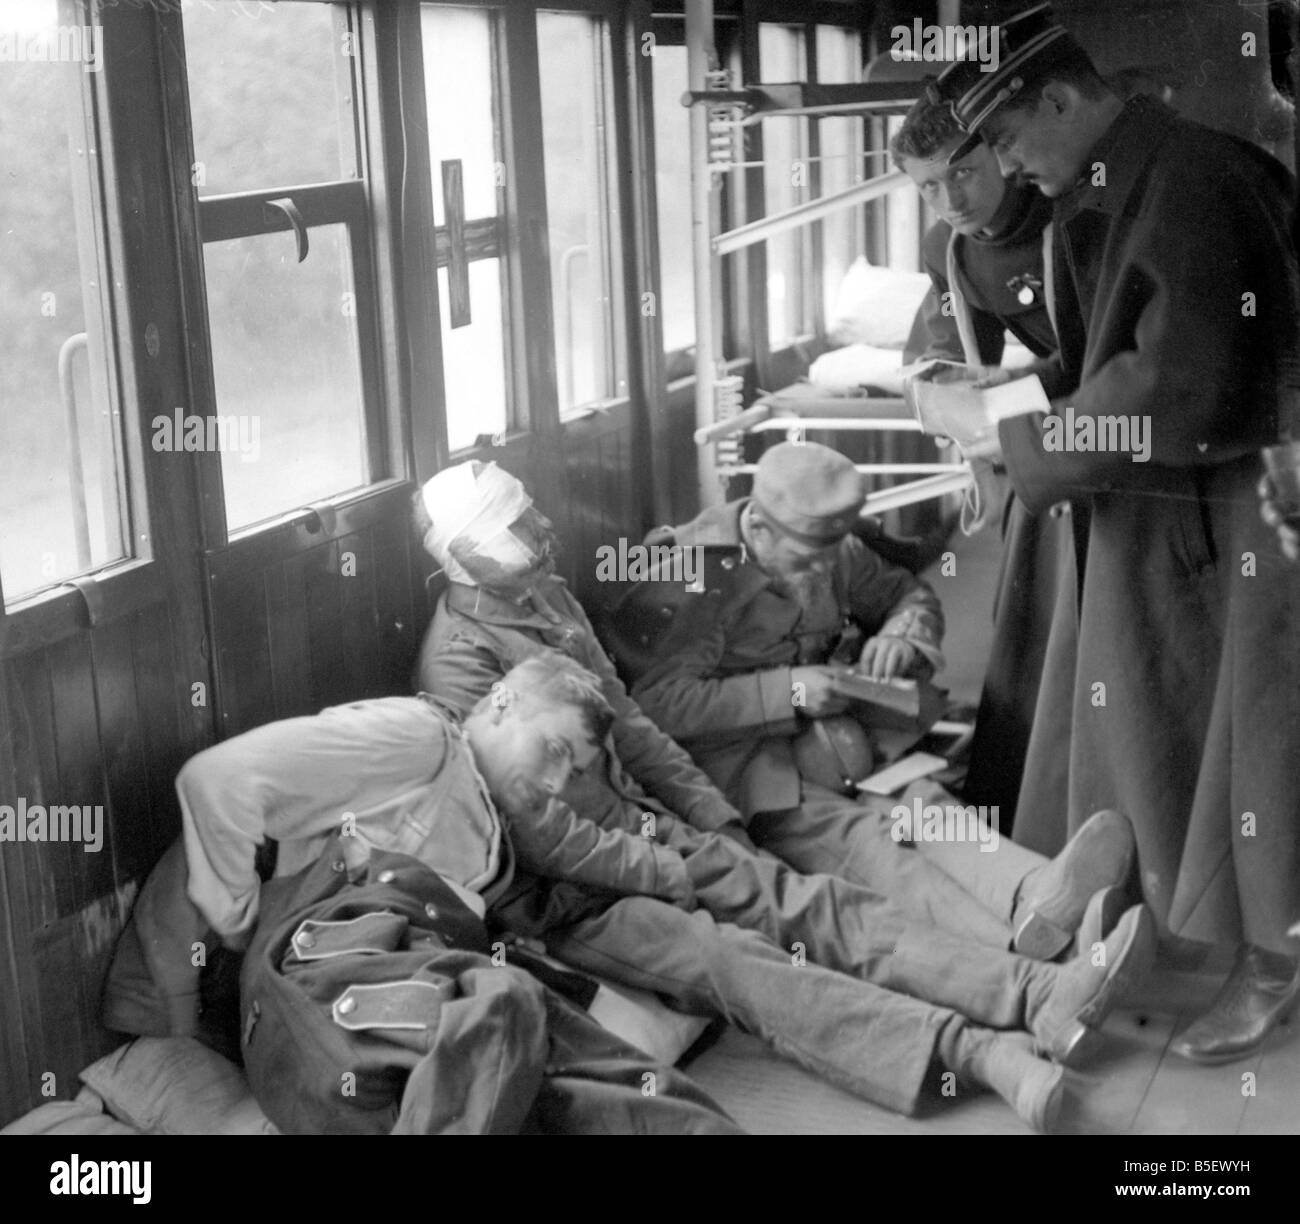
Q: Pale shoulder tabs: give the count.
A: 2